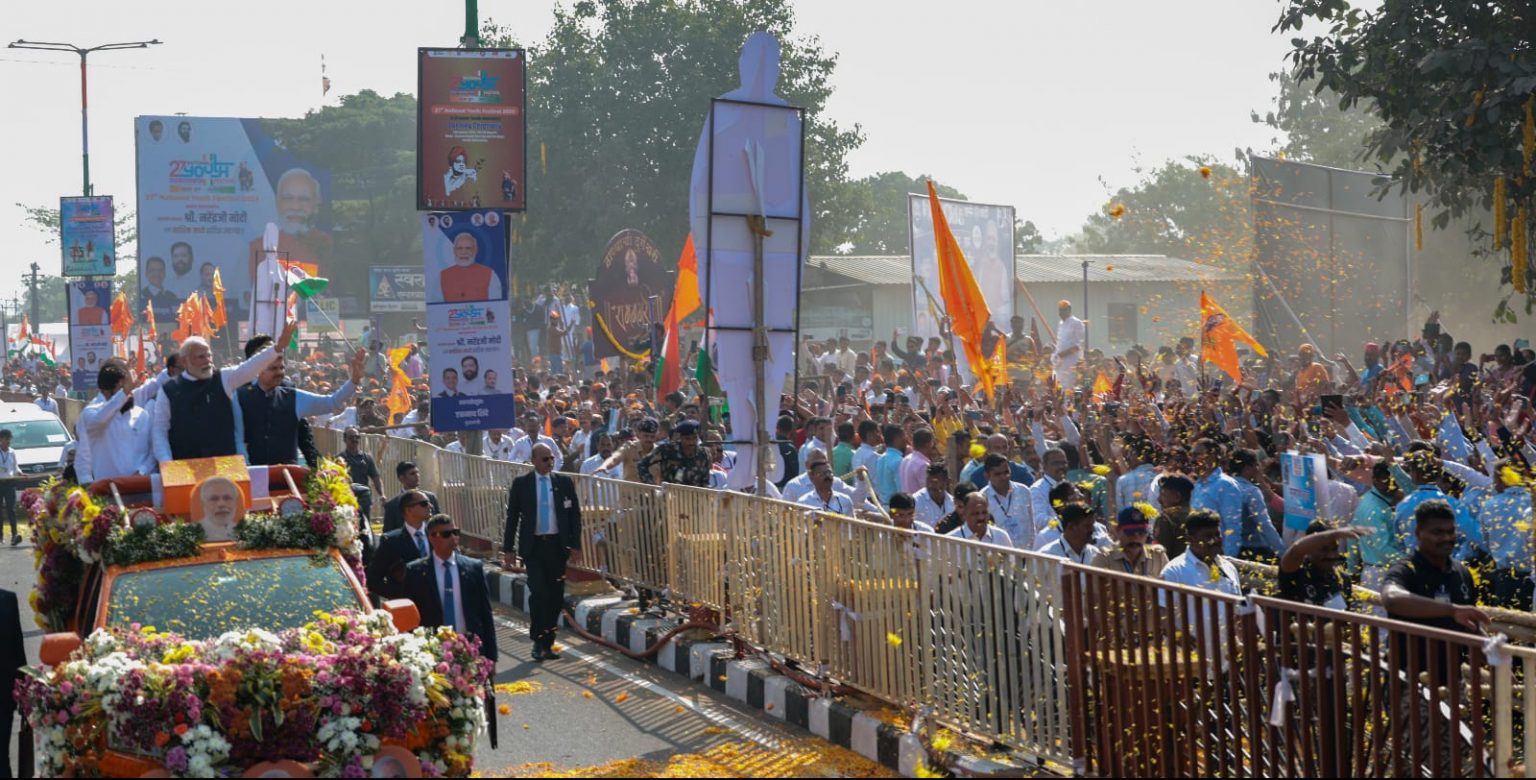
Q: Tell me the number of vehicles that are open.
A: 1